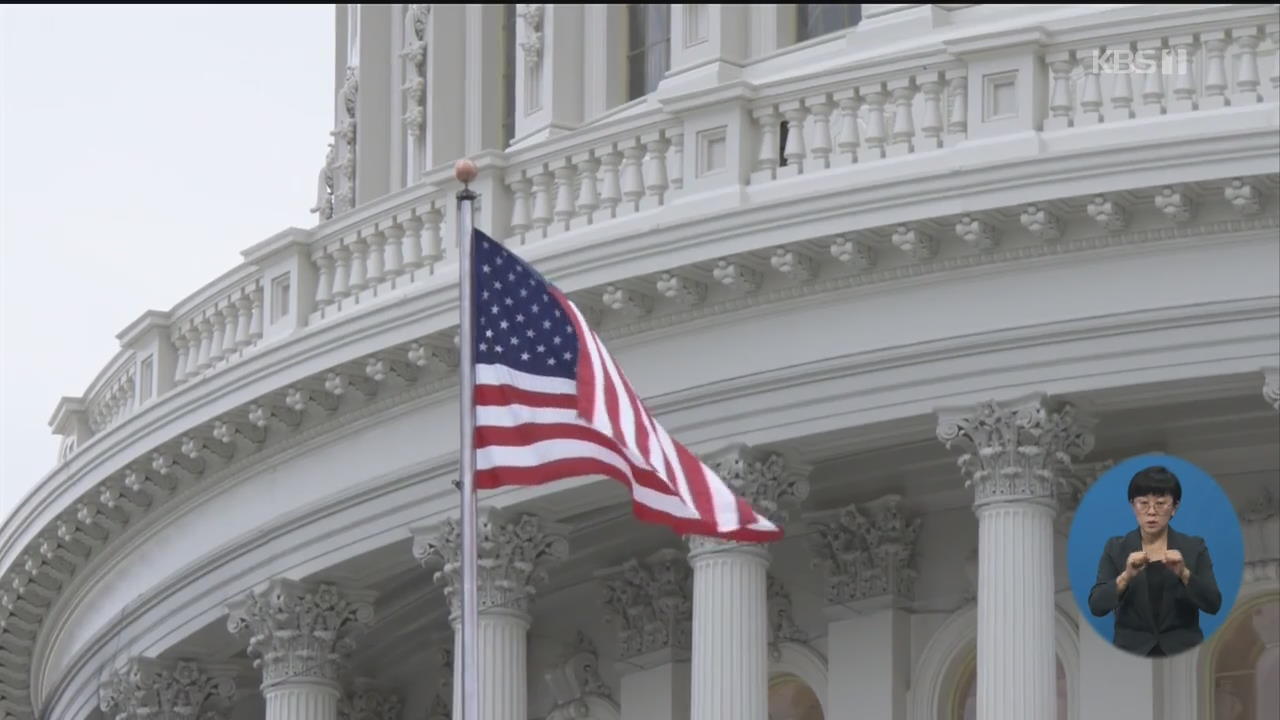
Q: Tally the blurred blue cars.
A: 0